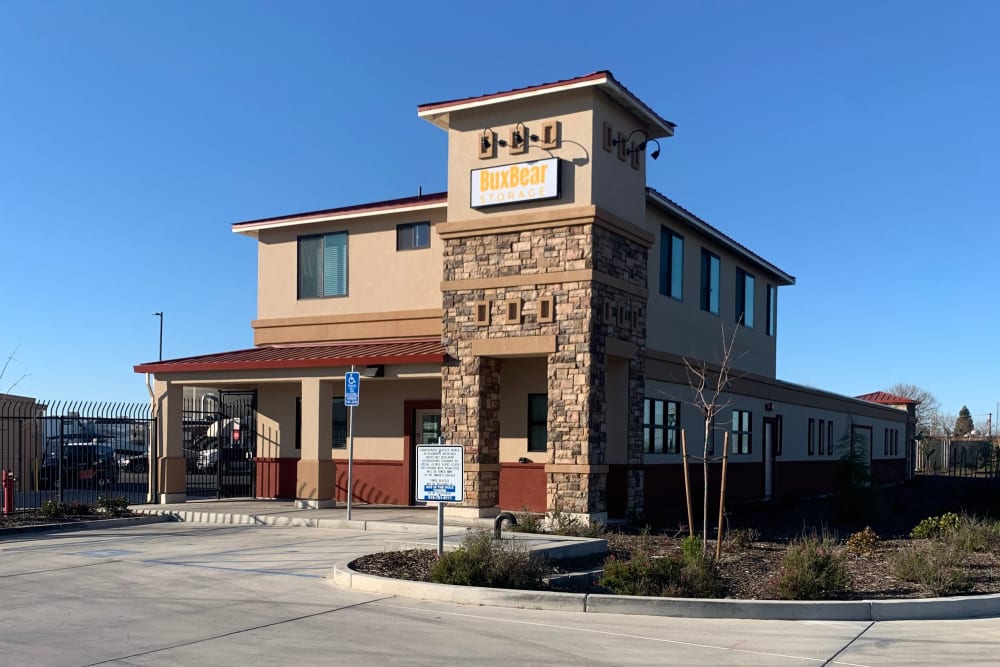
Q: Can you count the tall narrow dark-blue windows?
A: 4